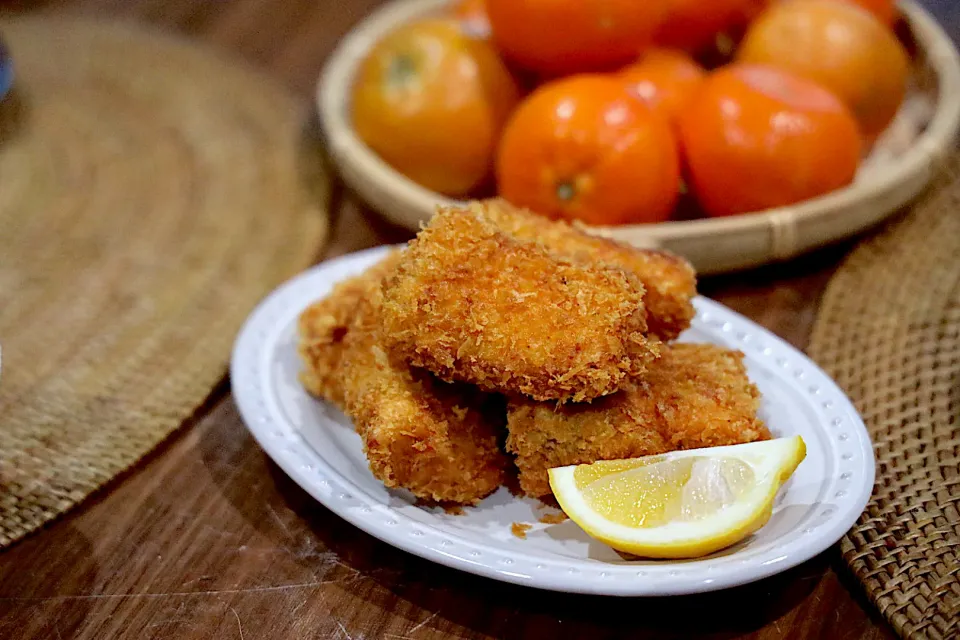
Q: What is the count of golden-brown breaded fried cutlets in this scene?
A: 5